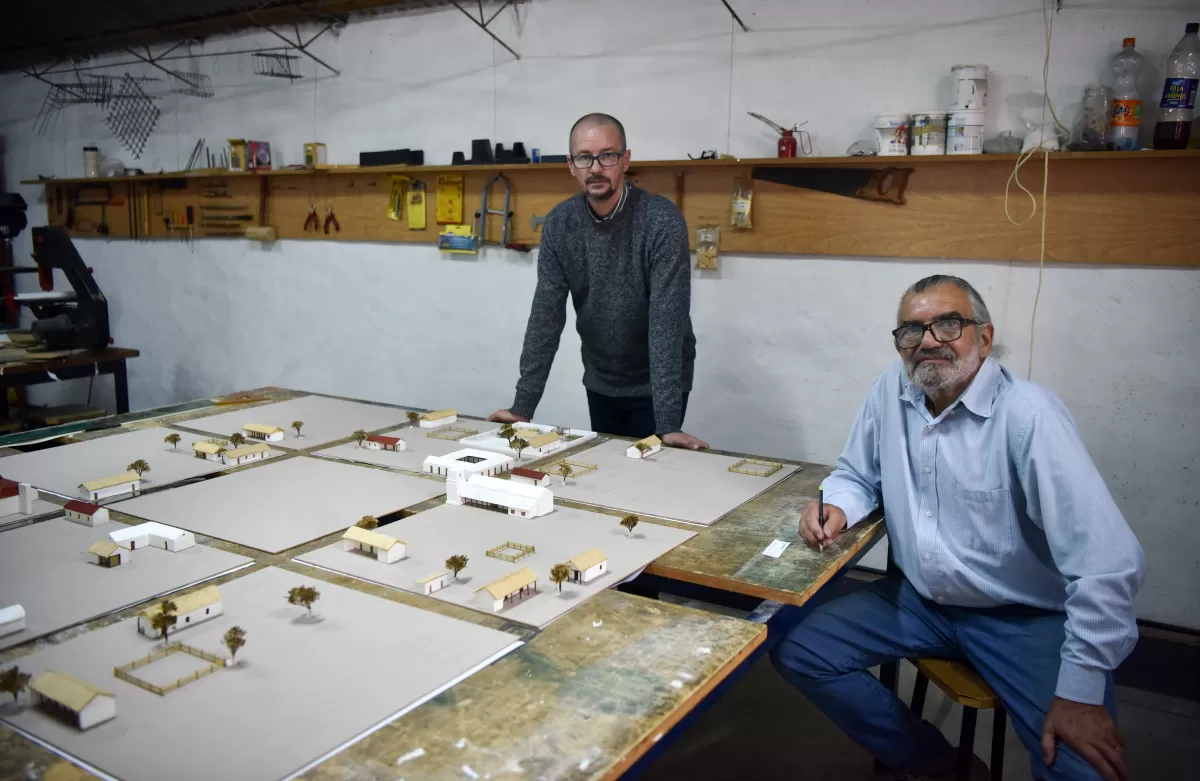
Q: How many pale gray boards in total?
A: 9